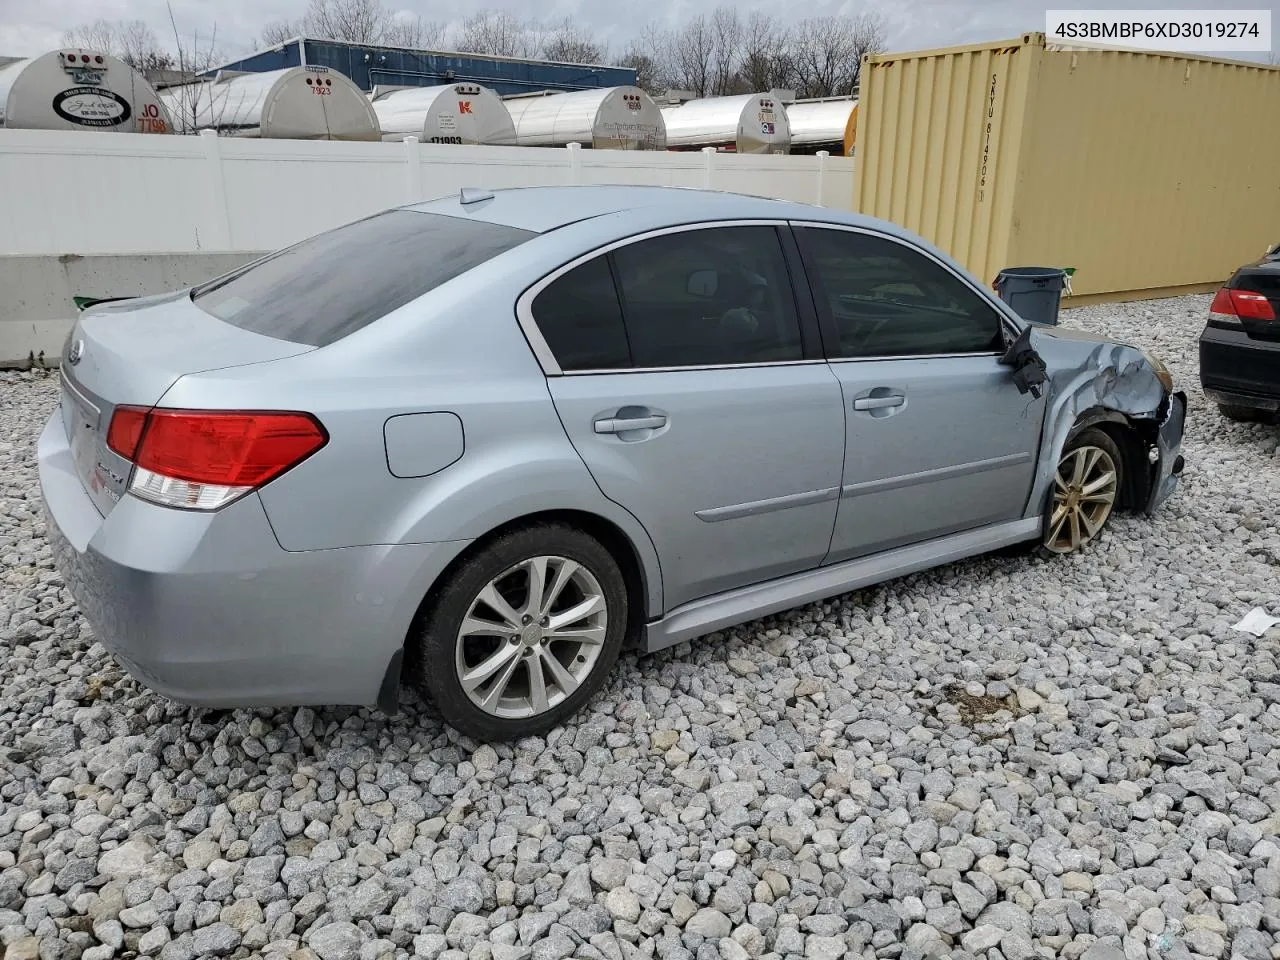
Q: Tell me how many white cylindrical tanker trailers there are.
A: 6